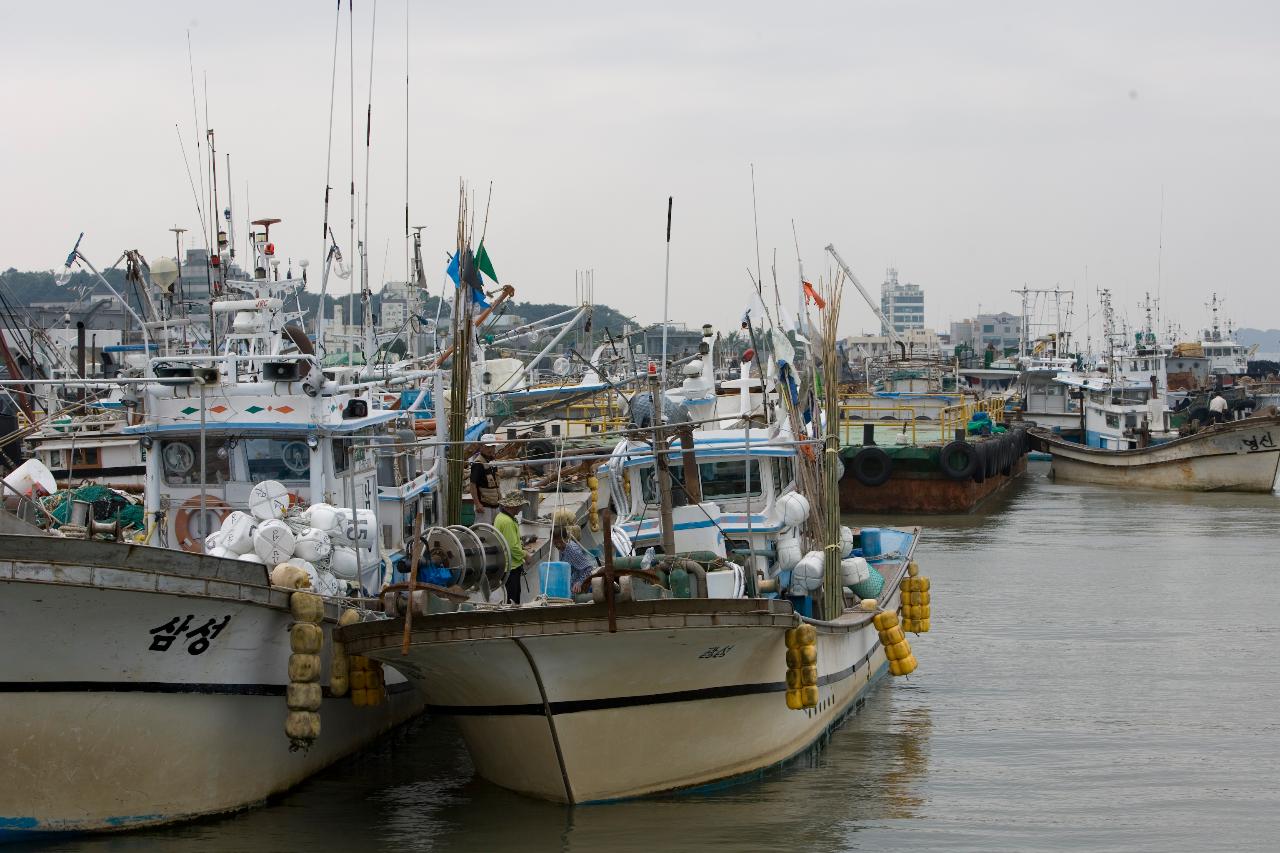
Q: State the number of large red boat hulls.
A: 1